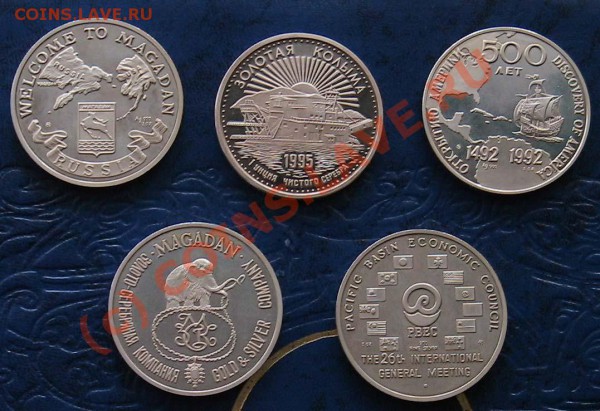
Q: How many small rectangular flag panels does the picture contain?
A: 12